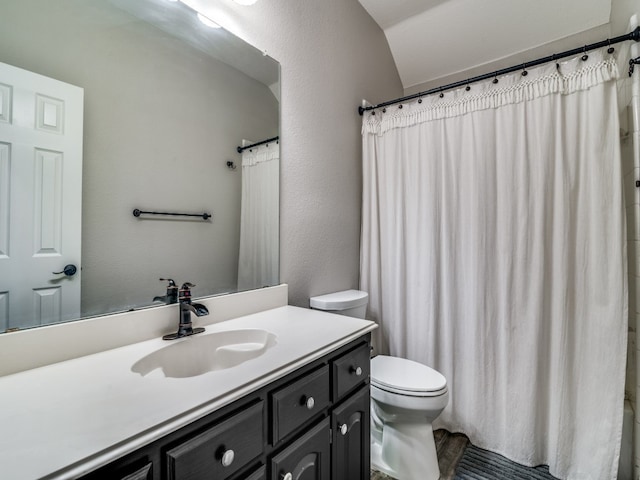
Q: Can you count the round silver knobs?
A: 5